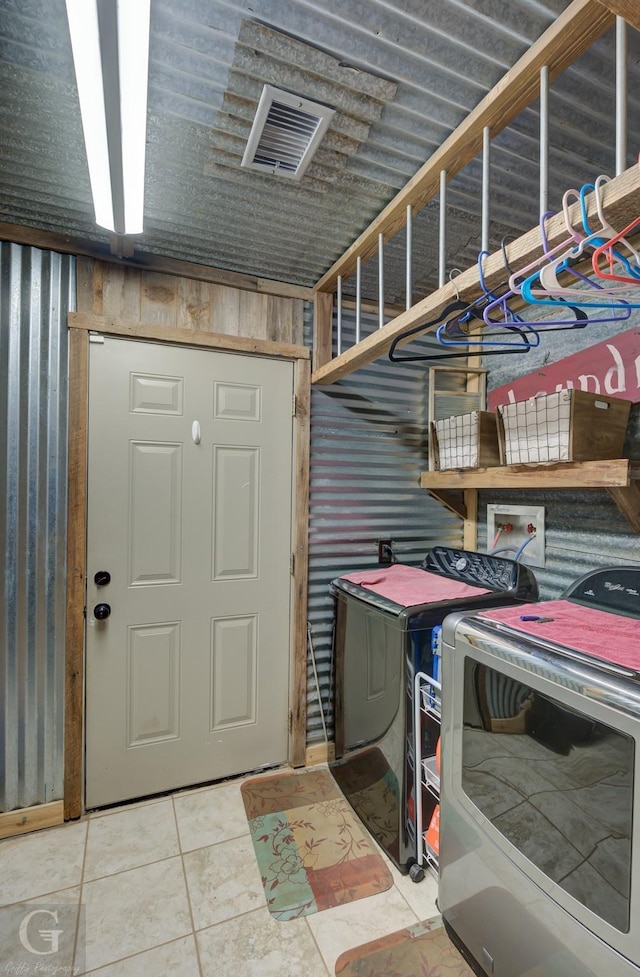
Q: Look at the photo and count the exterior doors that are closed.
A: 1